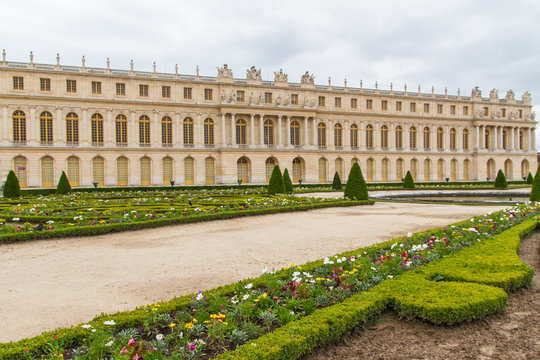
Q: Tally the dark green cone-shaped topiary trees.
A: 10